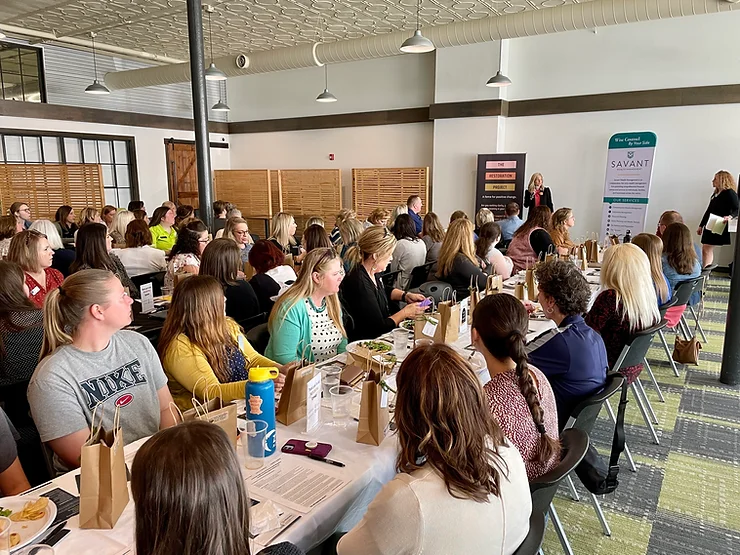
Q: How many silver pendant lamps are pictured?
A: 6